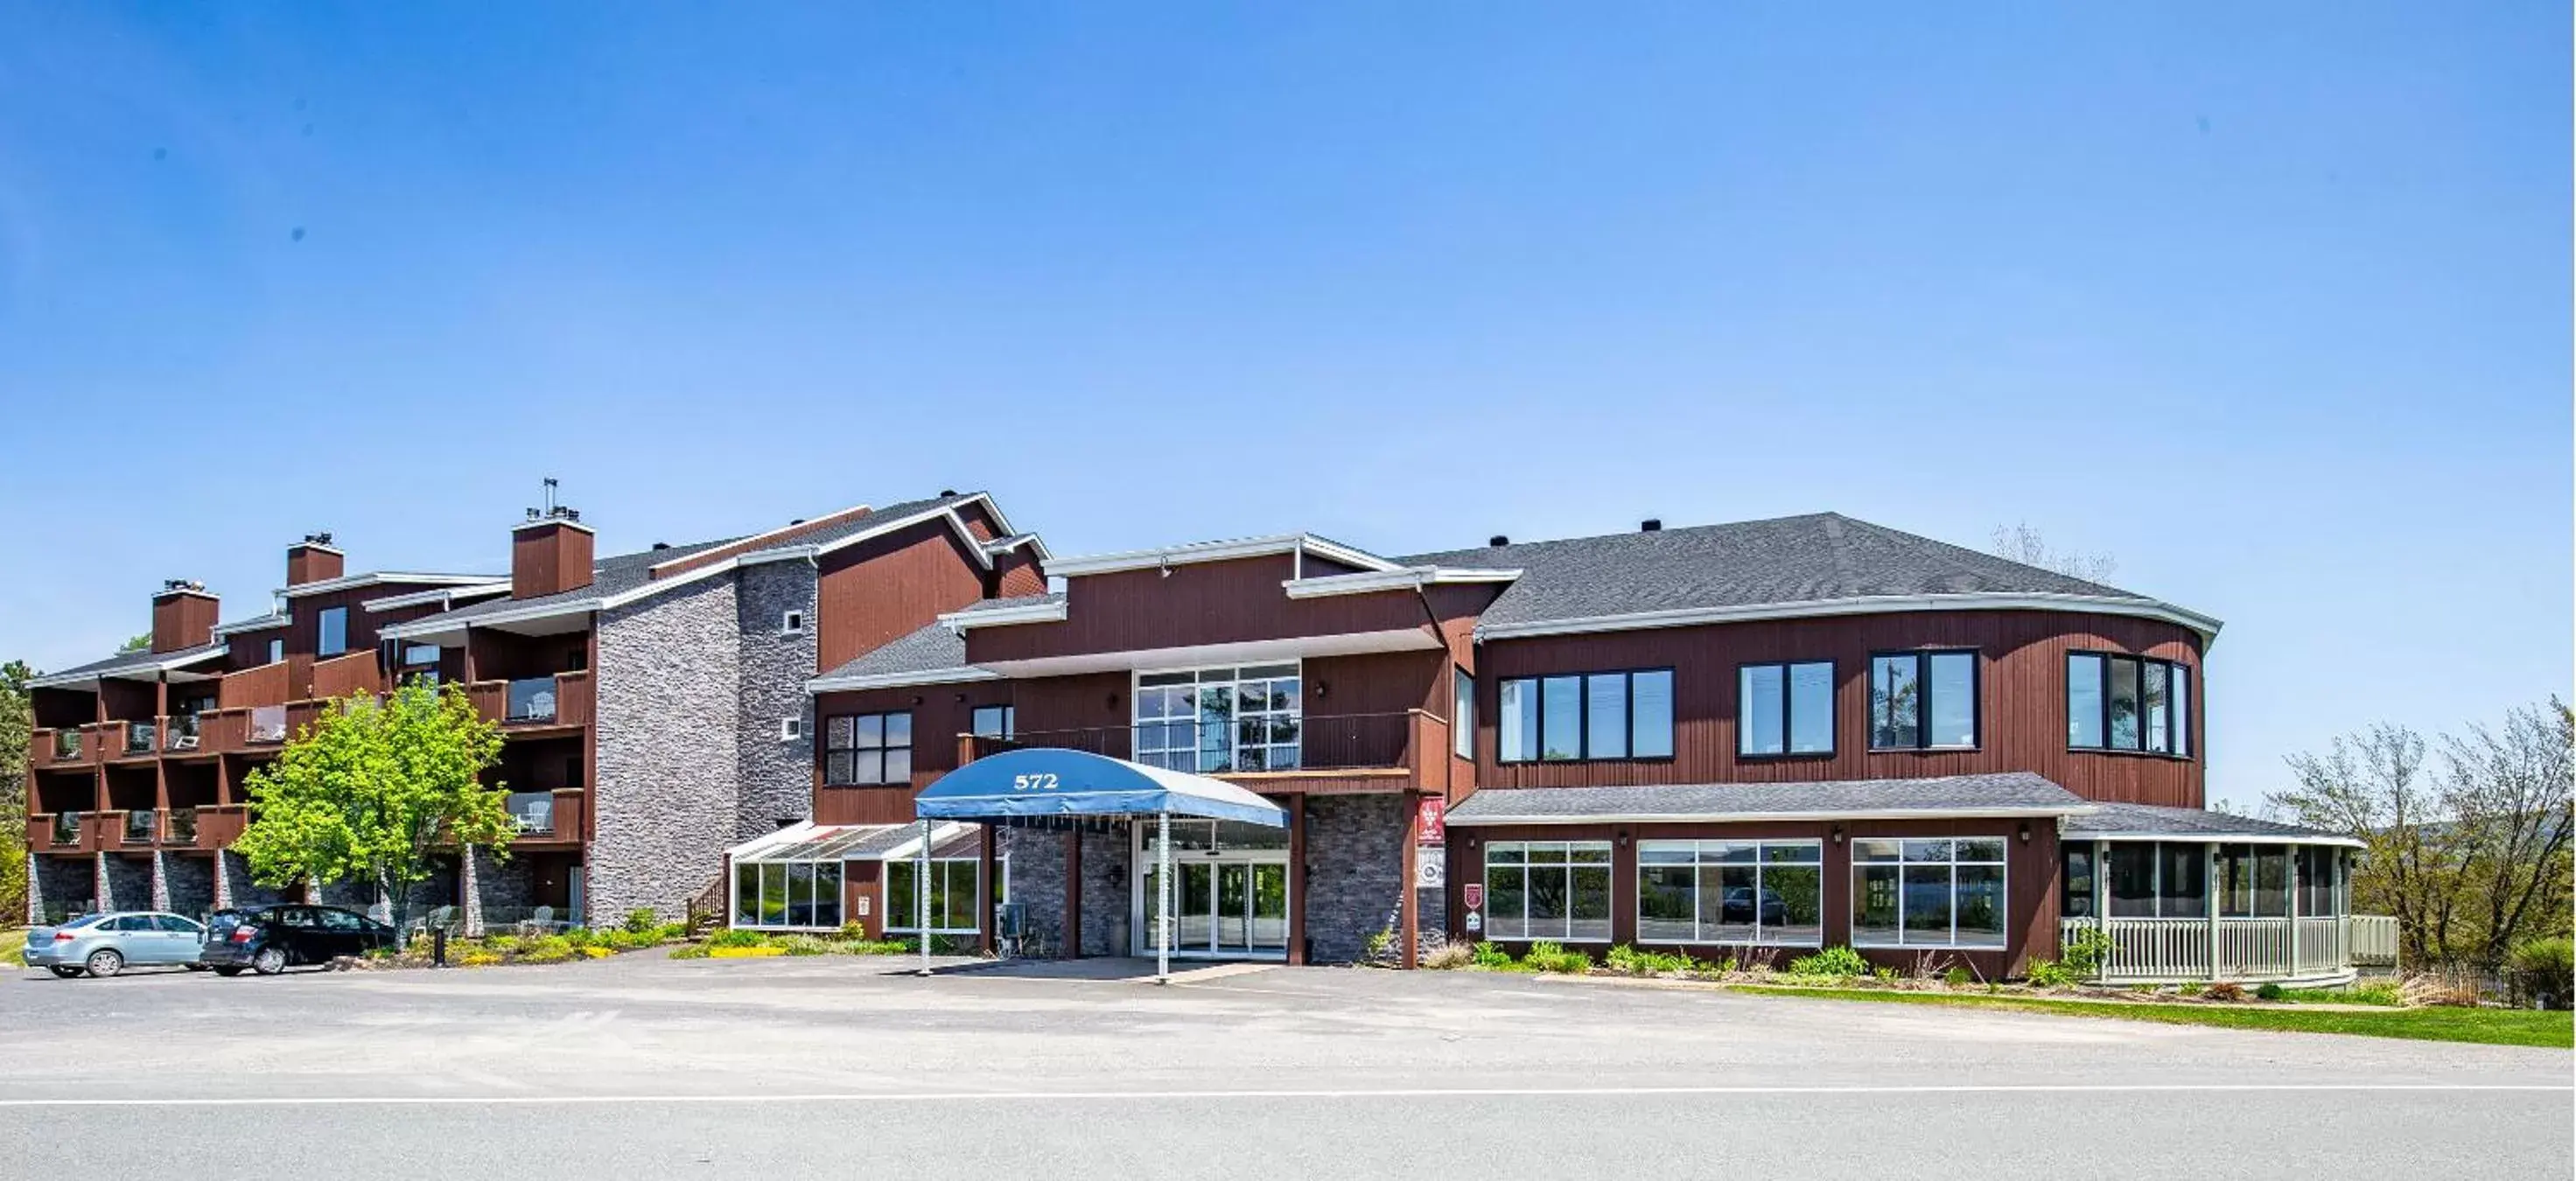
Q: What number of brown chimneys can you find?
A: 3